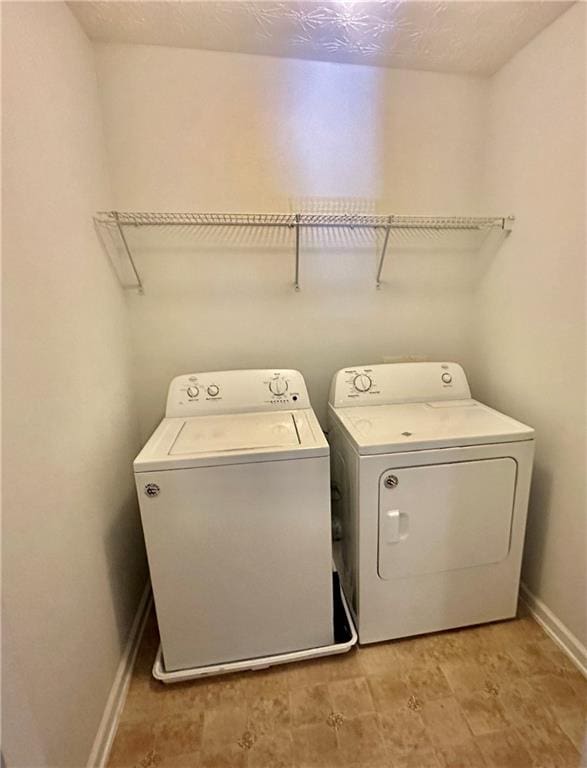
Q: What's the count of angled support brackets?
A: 3